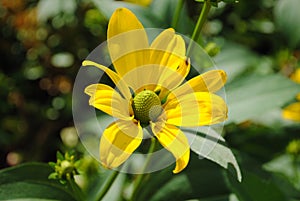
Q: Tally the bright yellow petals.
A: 9